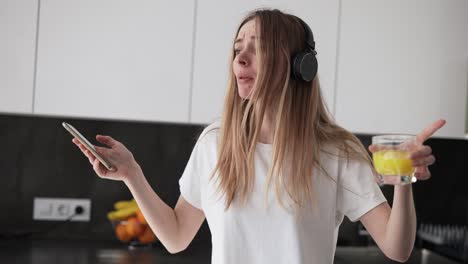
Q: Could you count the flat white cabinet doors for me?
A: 4